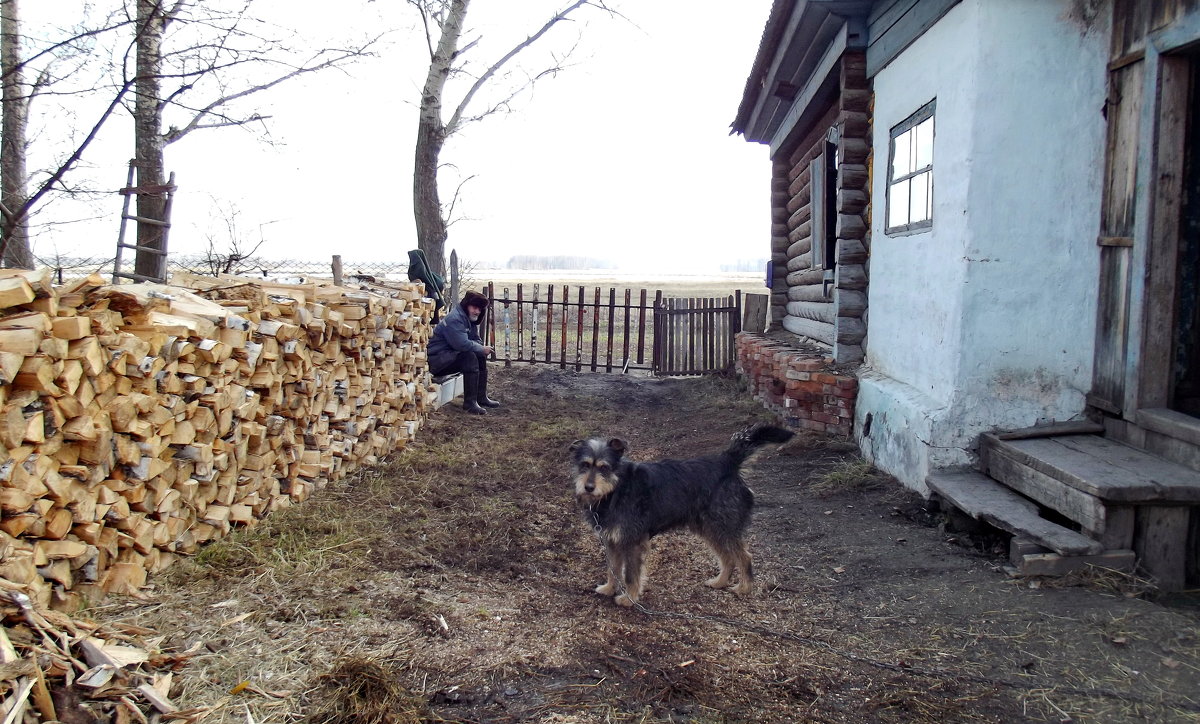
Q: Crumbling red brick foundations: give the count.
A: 1